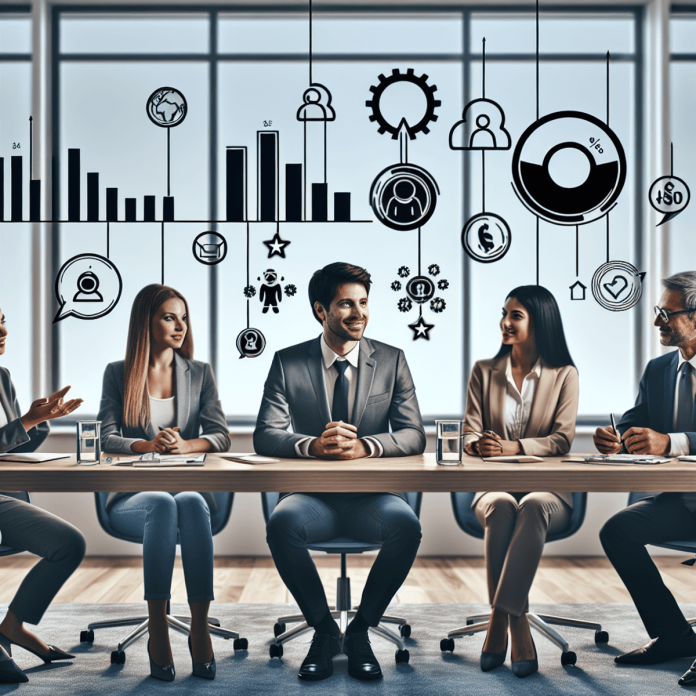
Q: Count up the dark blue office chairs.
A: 5